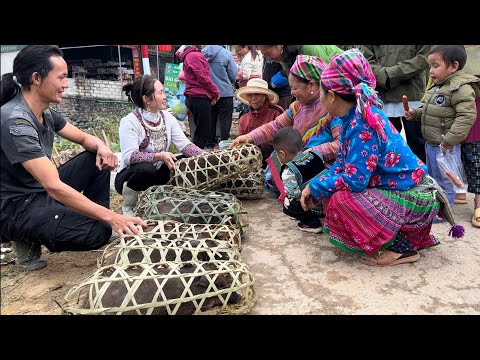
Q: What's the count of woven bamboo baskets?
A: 6